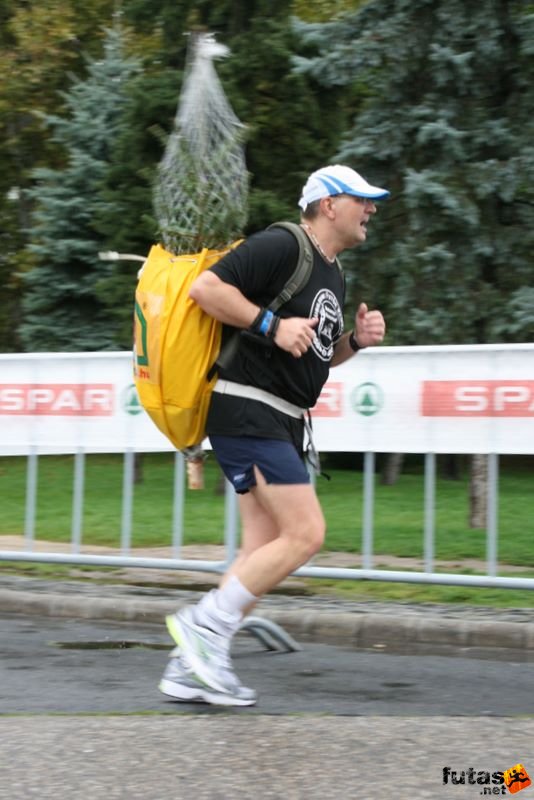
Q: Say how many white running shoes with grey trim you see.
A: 2